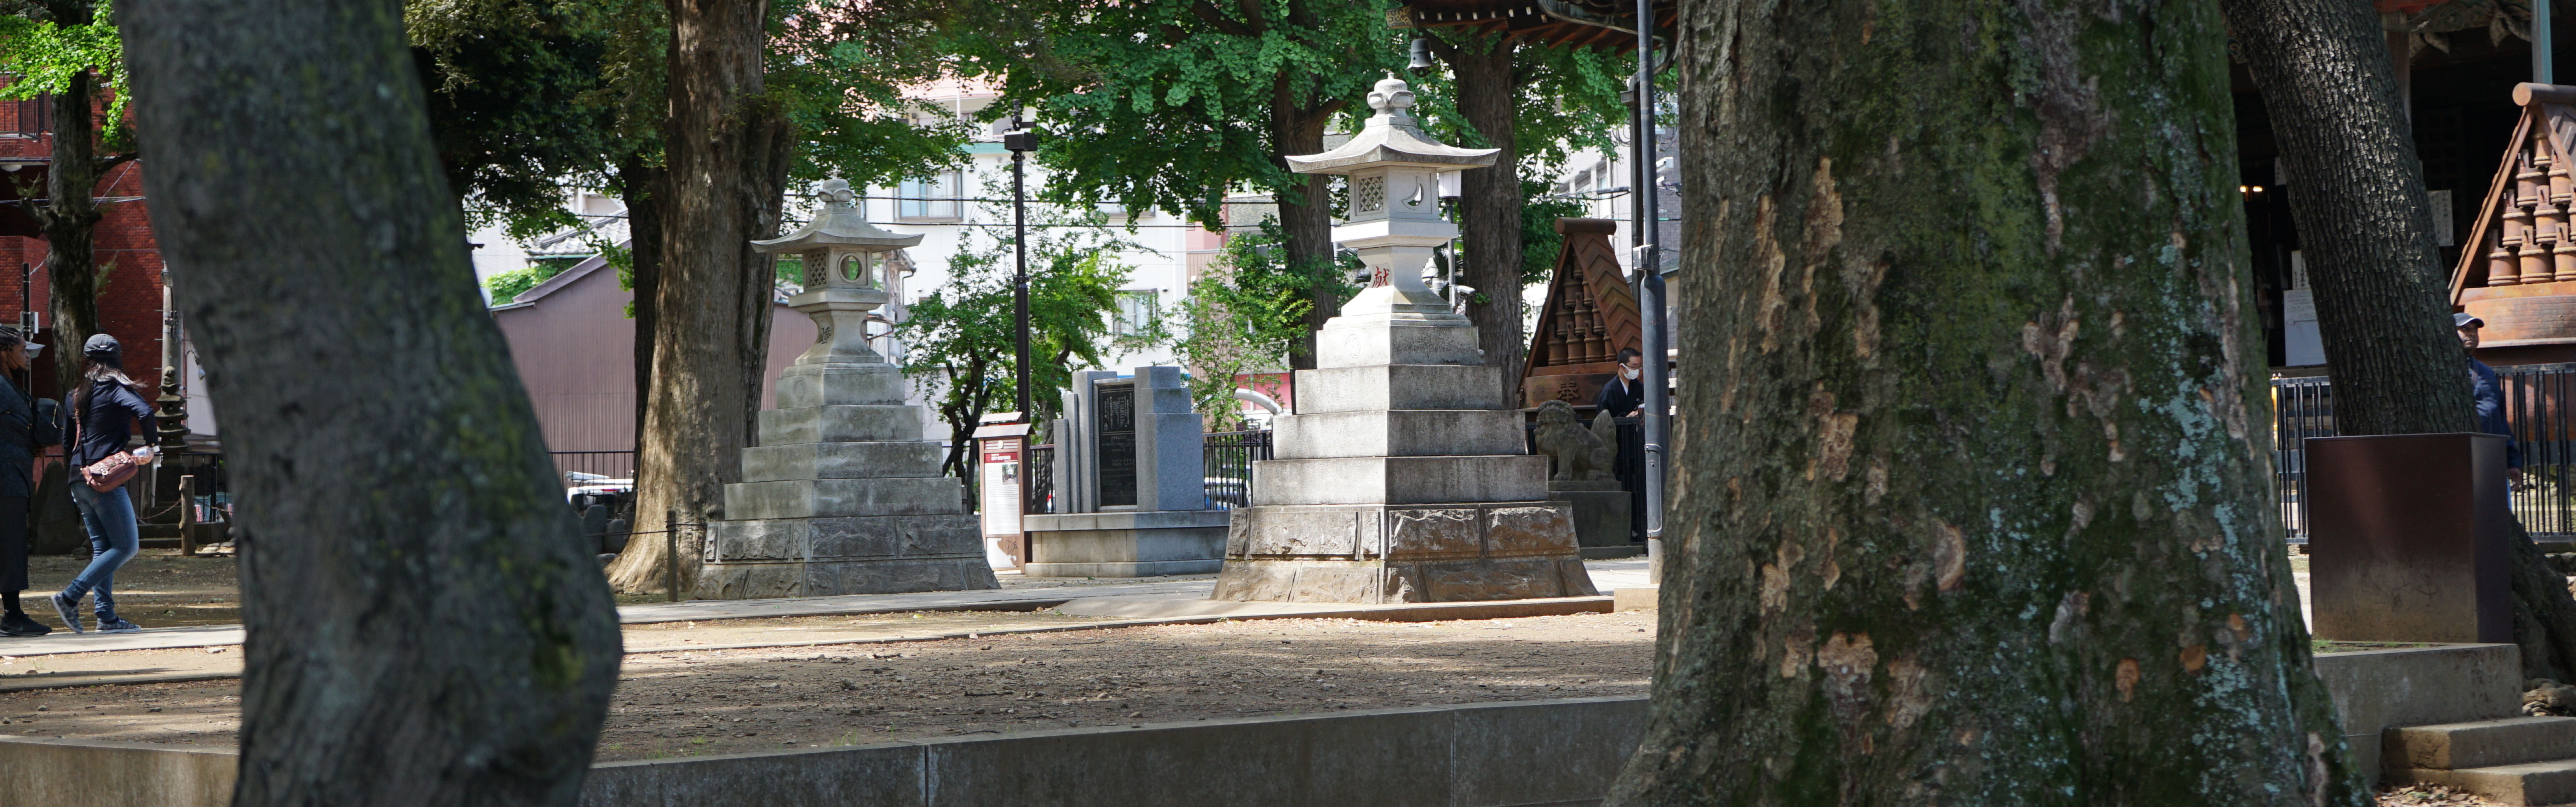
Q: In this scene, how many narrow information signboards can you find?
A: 1